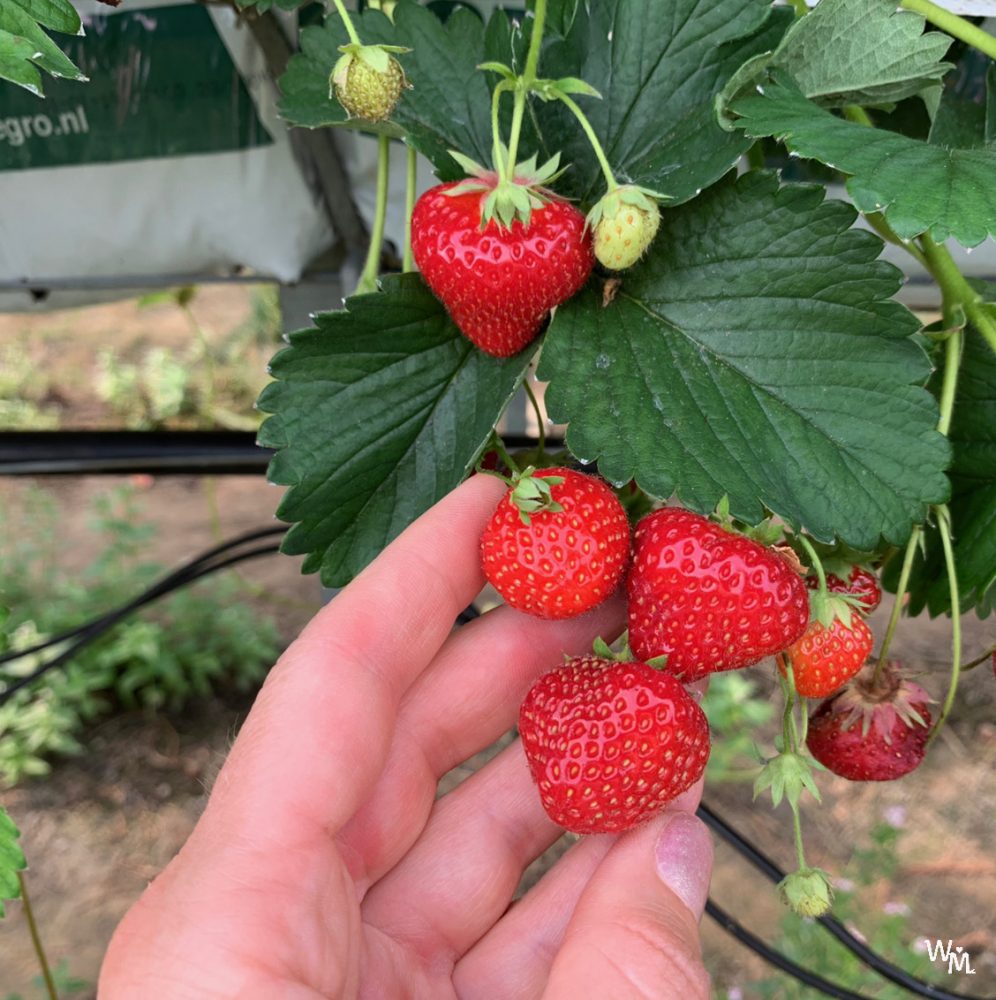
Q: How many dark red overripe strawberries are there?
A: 1